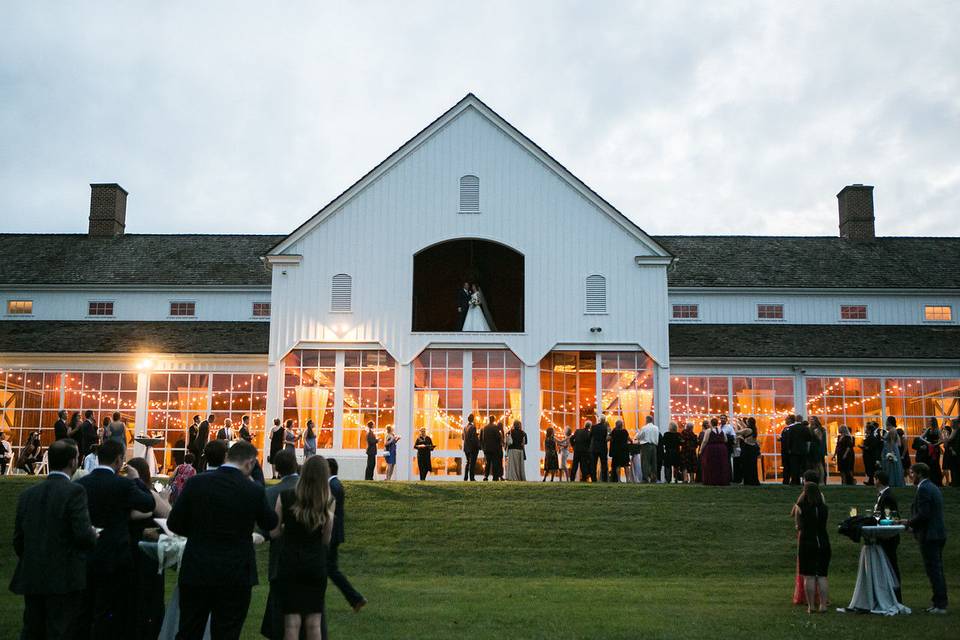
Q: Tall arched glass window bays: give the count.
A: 3